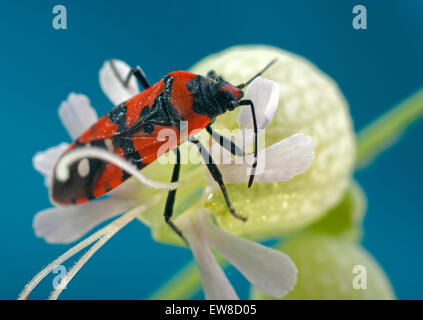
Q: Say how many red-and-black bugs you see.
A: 1